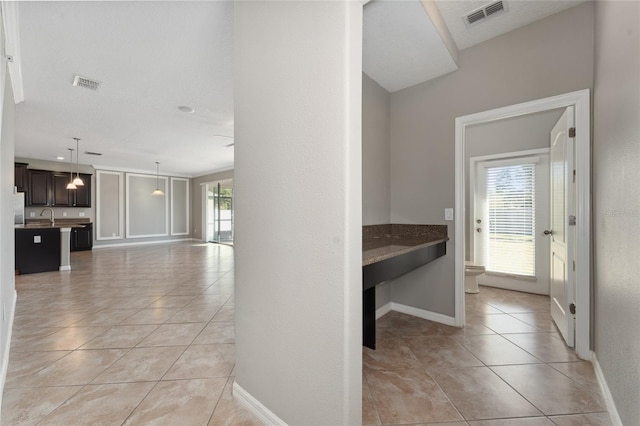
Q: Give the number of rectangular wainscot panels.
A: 3